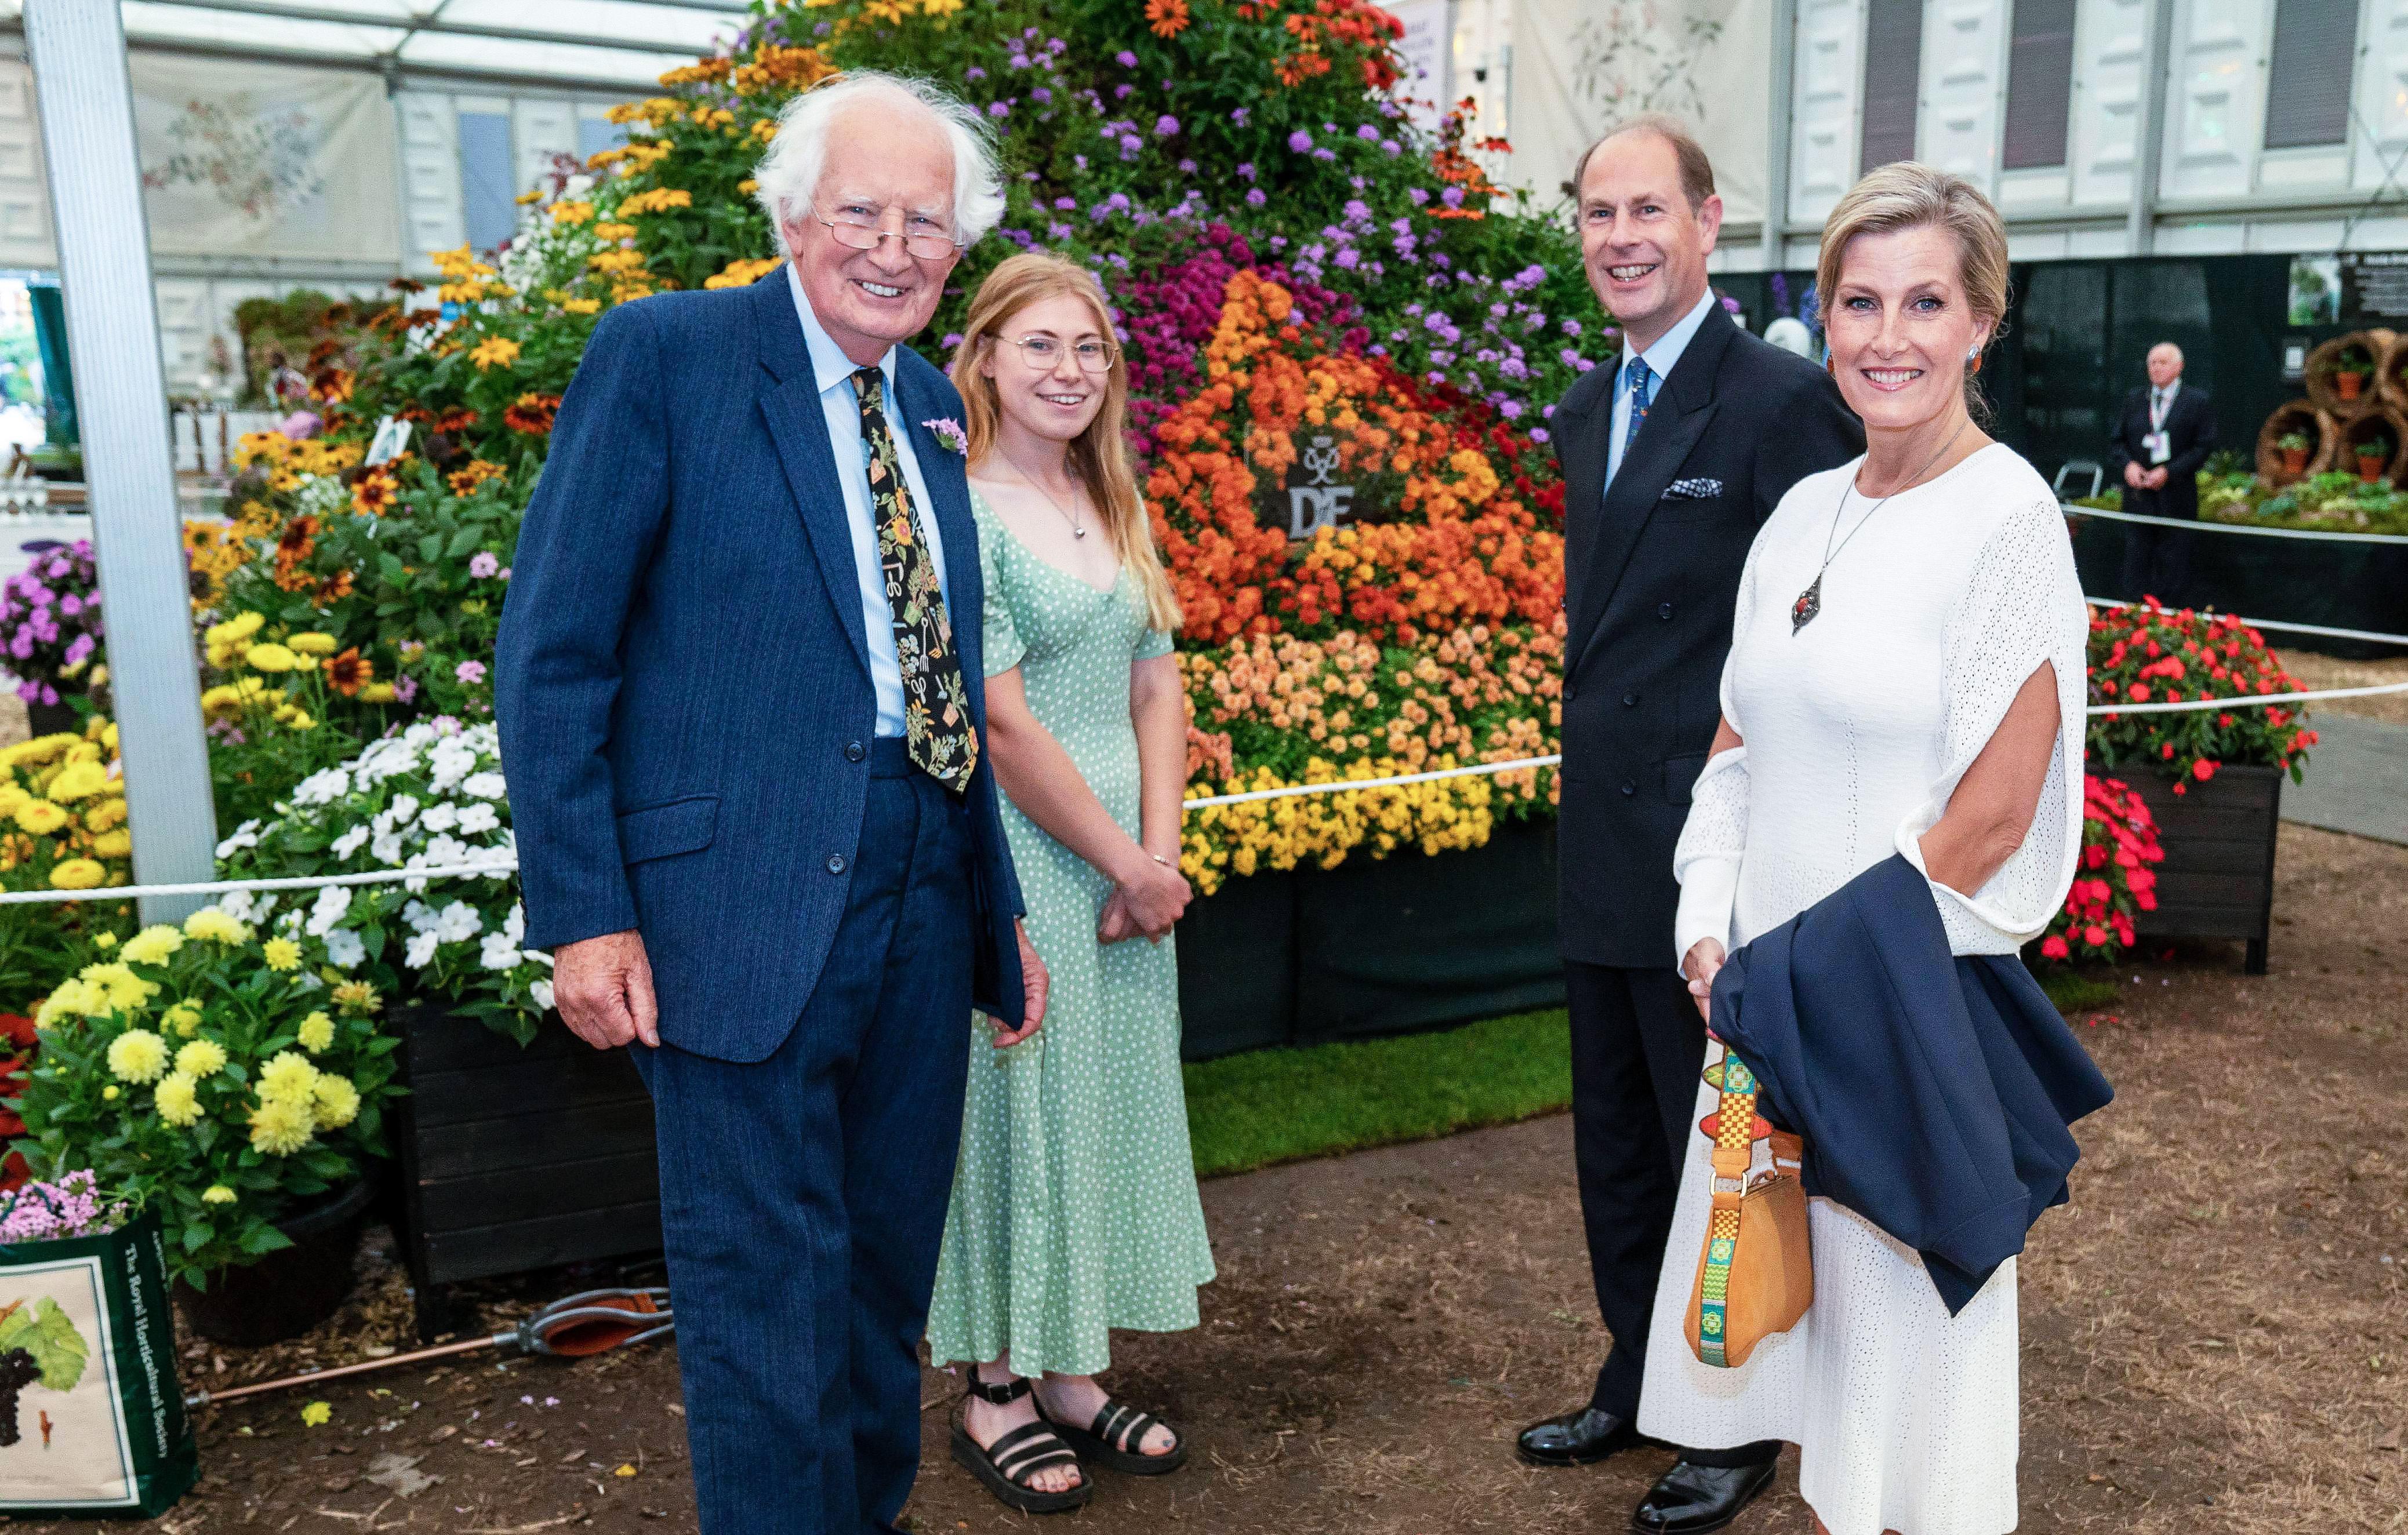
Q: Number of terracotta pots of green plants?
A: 3